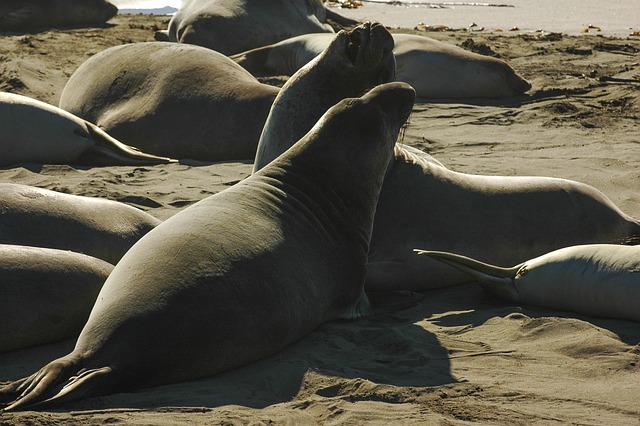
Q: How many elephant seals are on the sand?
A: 10